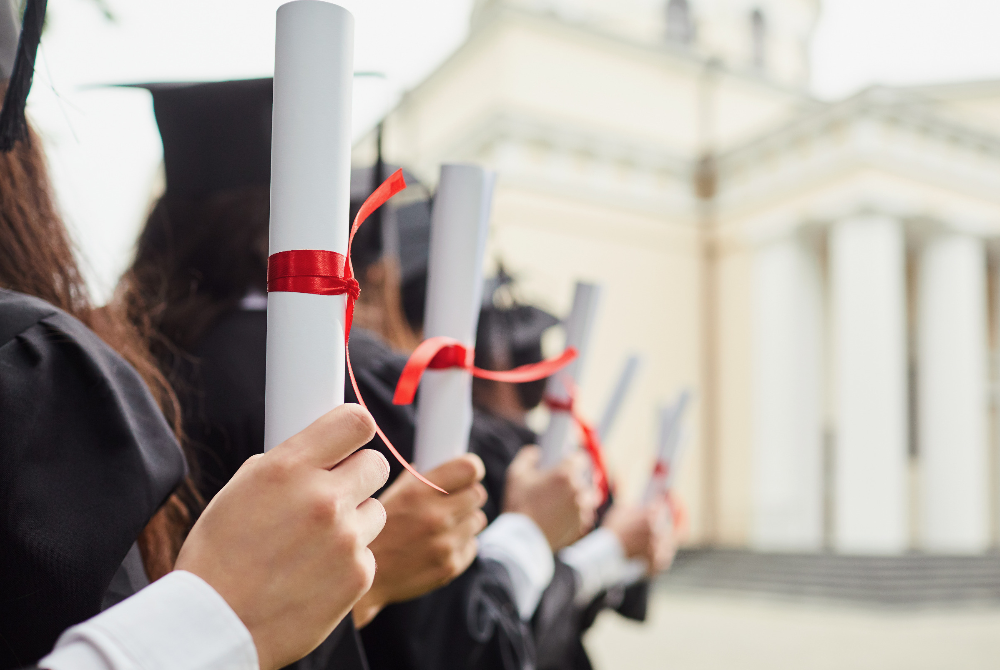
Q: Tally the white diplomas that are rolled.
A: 5